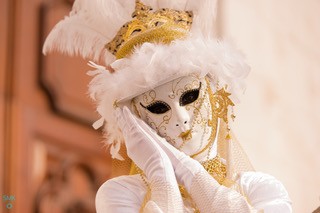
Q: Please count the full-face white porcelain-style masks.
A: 1